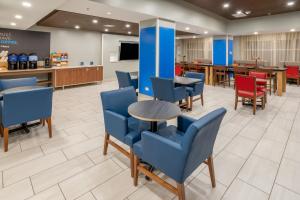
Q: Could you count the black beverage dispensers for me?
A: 3